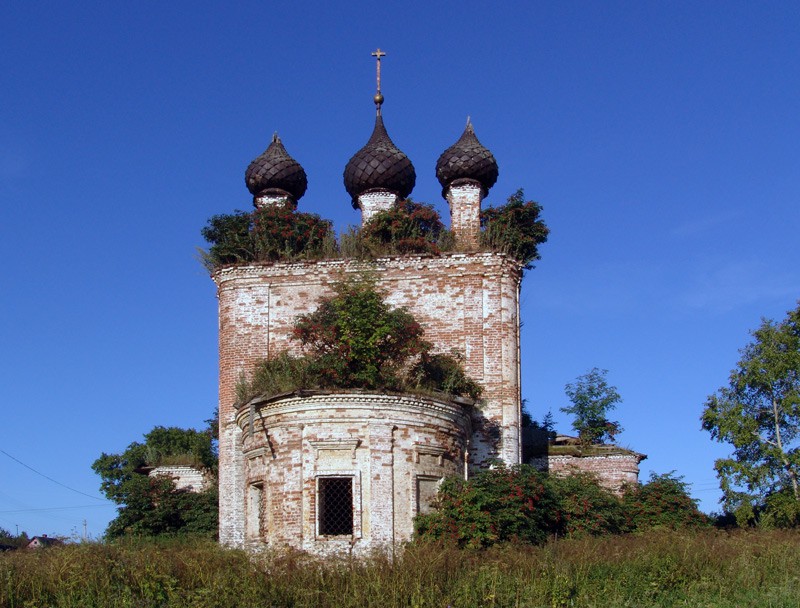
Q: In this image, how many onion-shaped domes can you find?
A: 3